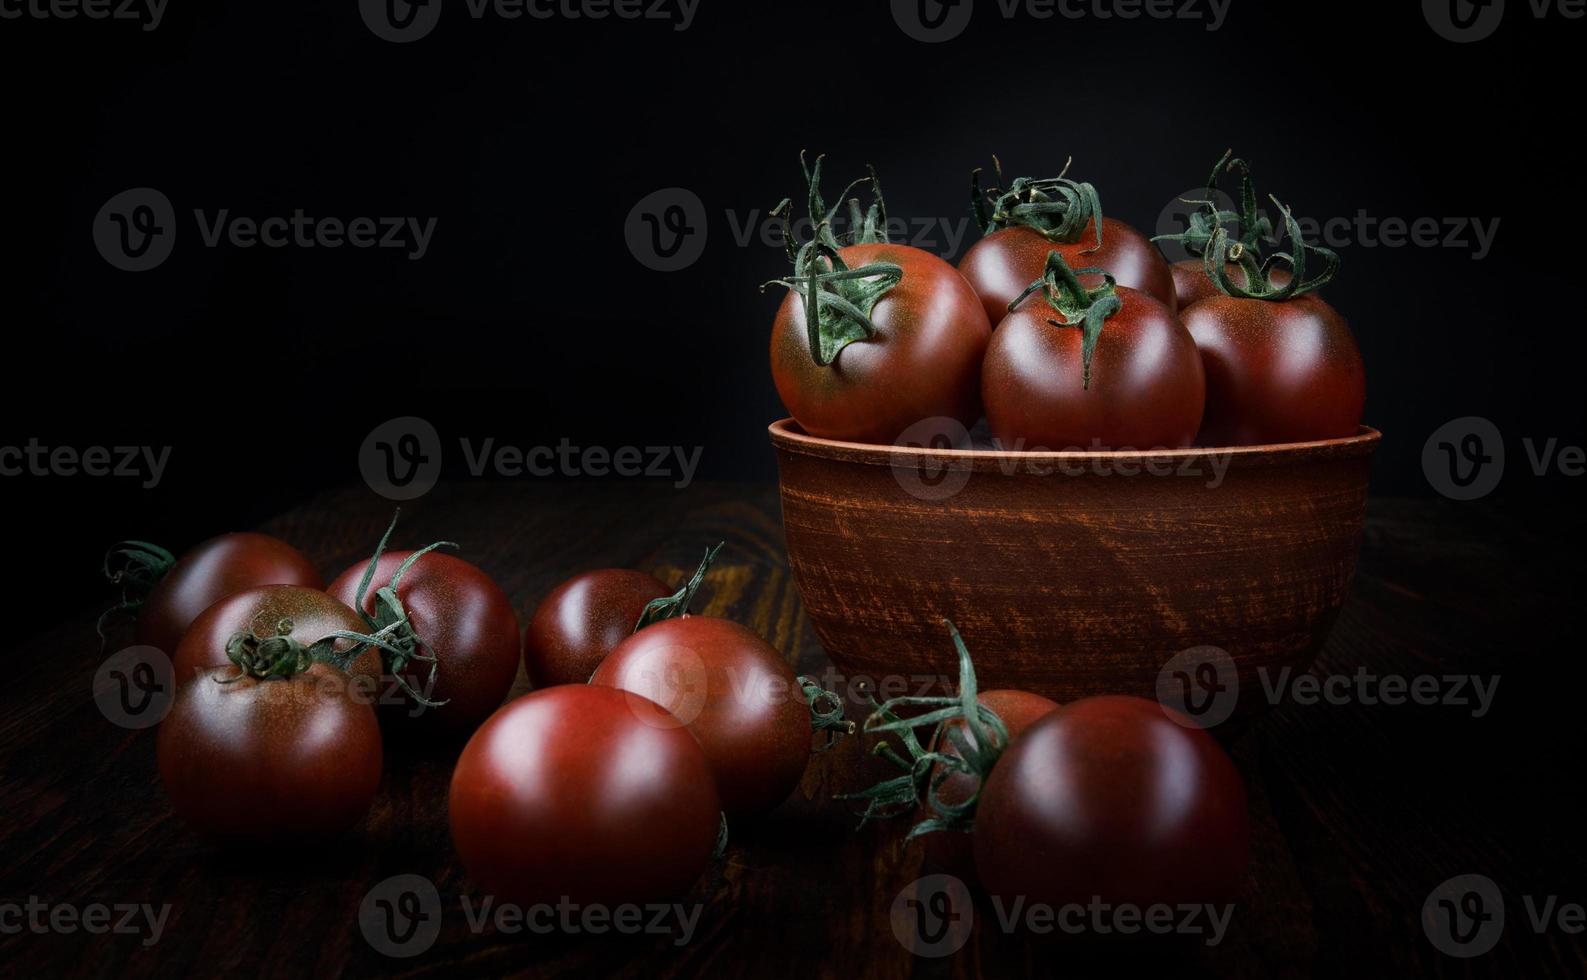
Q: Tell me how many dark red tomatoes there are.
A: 14